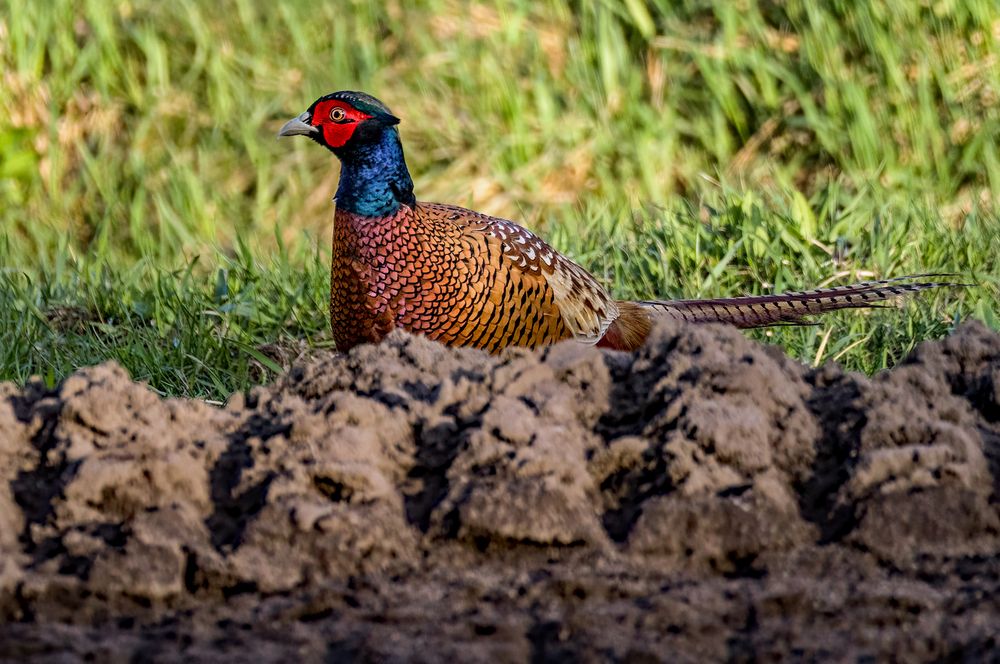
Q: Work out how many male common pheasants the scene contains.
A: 1